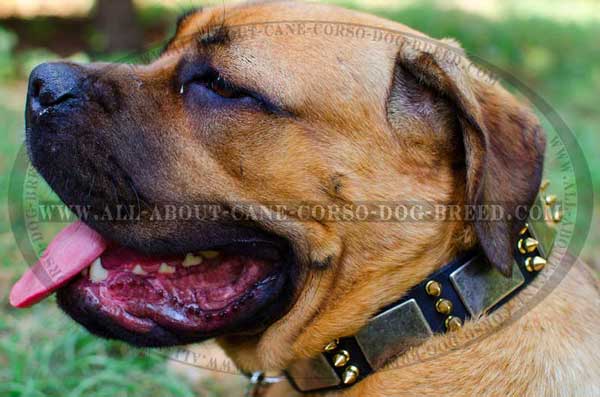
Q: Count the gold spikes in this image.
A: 12